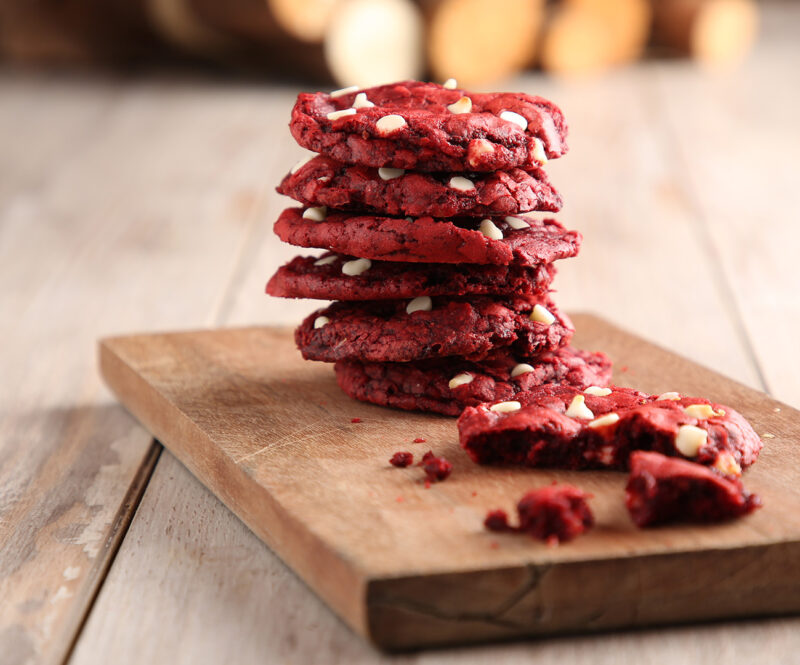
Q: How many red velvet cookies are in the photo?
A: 7